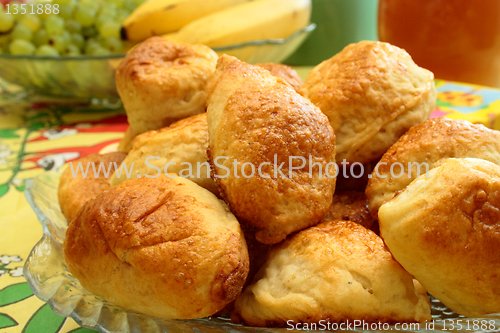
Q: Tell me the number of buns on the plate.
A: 11